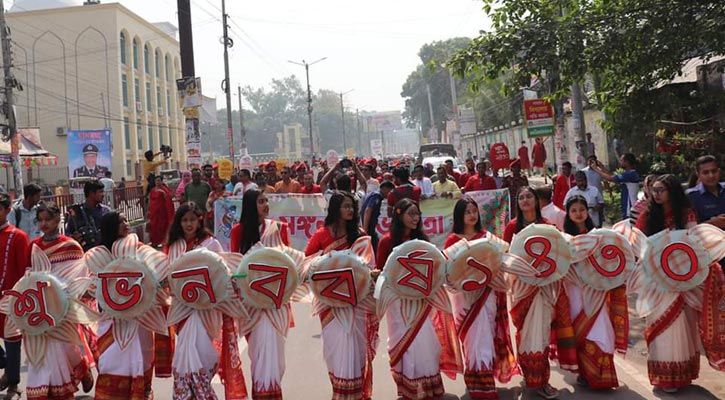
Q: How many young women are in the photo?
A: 10